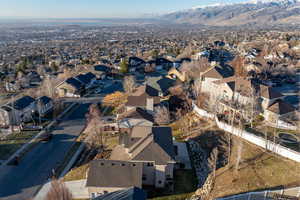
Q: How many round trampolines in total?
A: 1